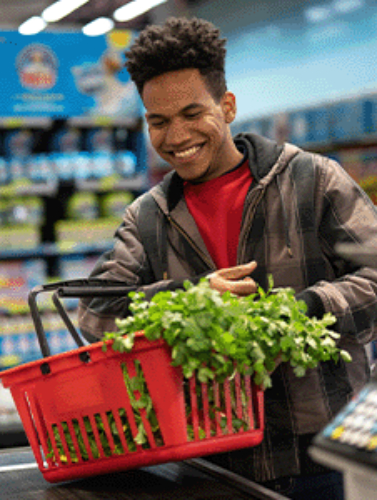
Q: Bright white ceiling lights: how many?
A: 4